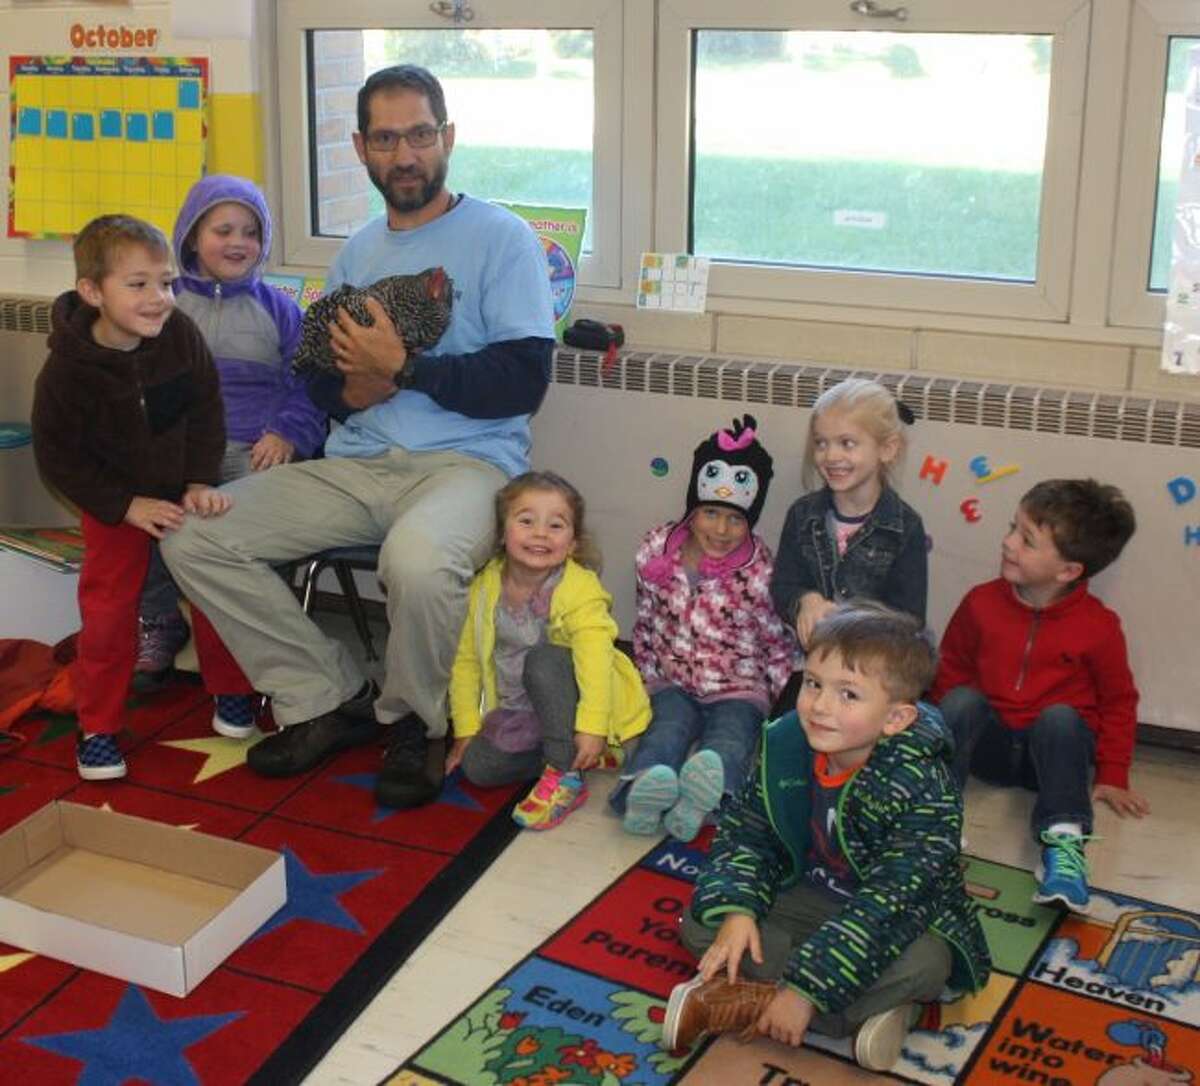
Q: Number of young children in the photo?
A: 7